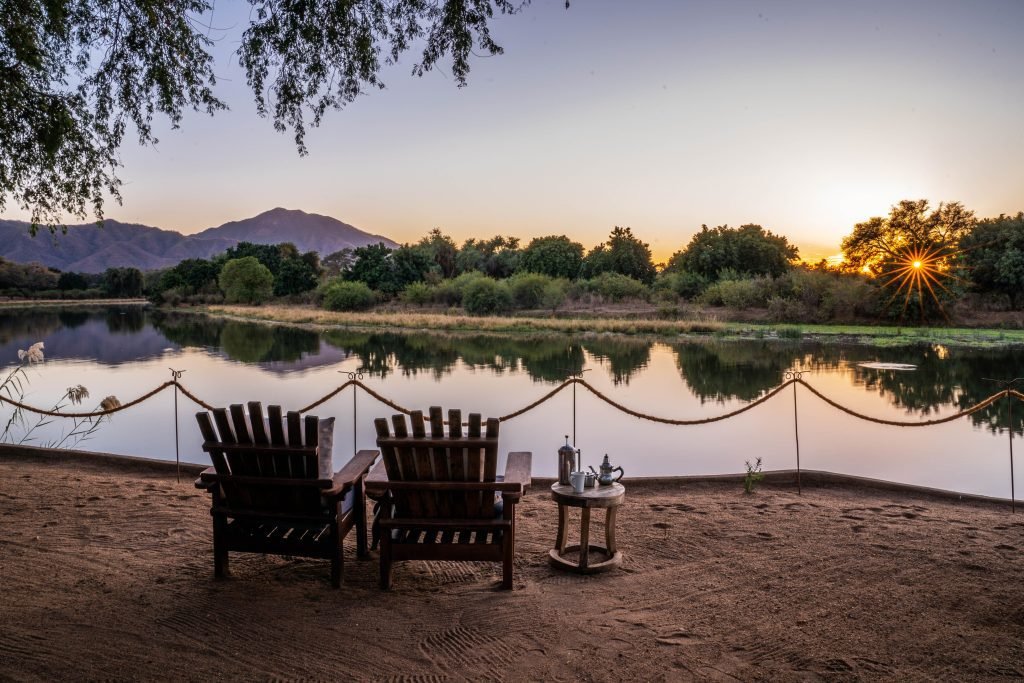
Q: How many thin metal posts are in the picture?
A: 5